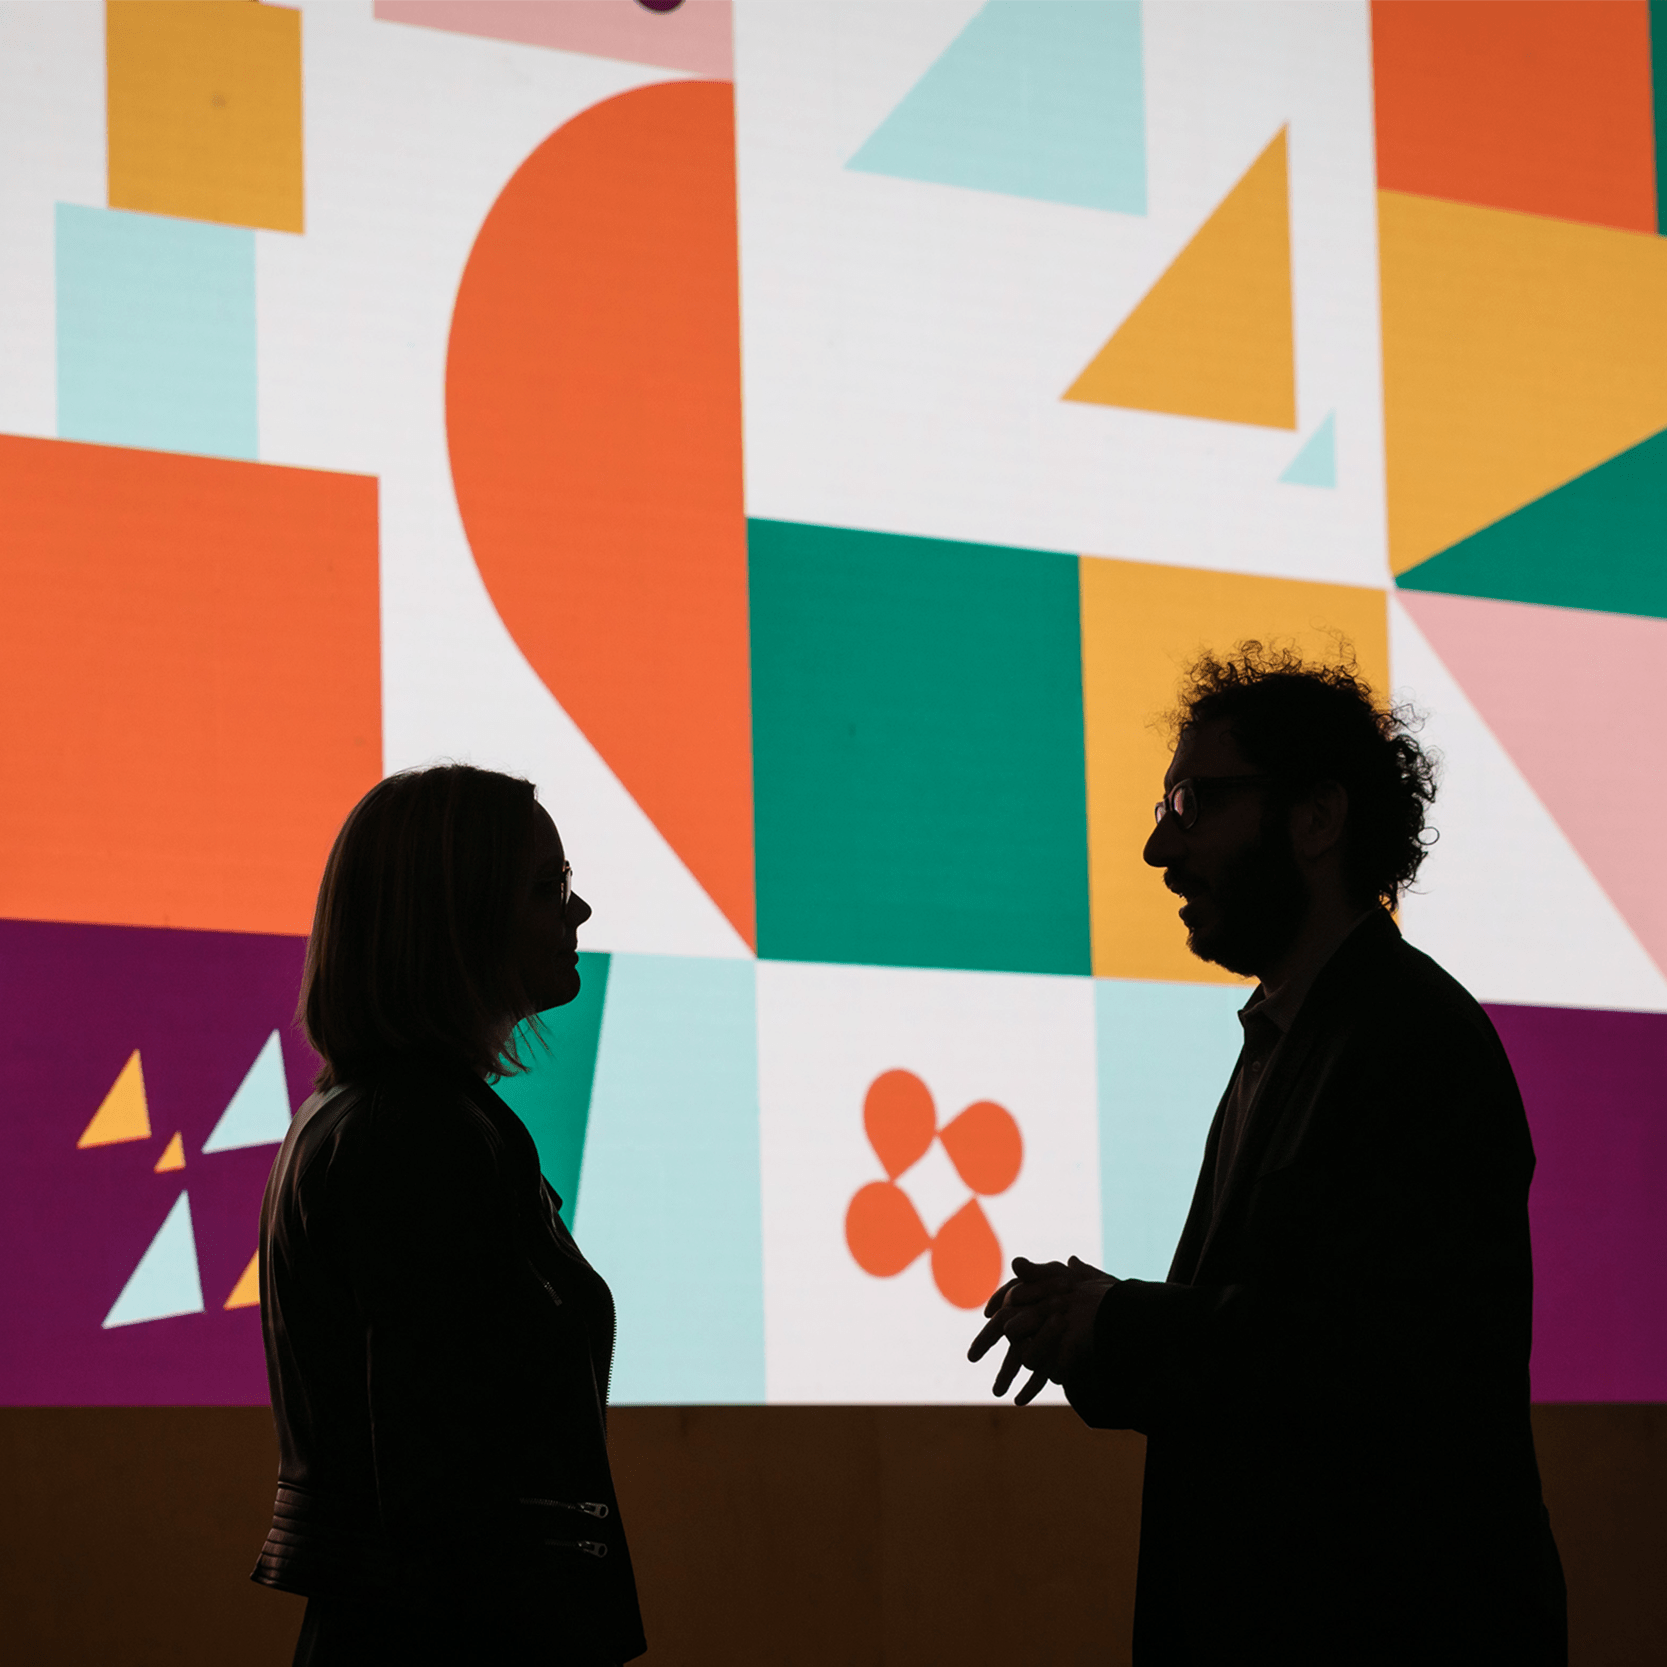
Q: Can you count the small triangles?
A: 6